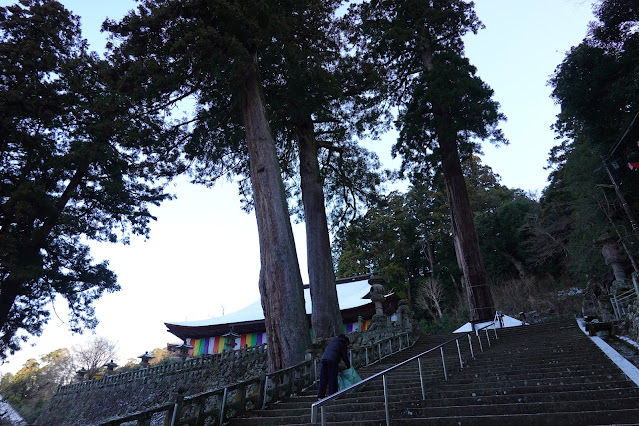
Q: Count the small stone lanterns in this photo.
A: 5